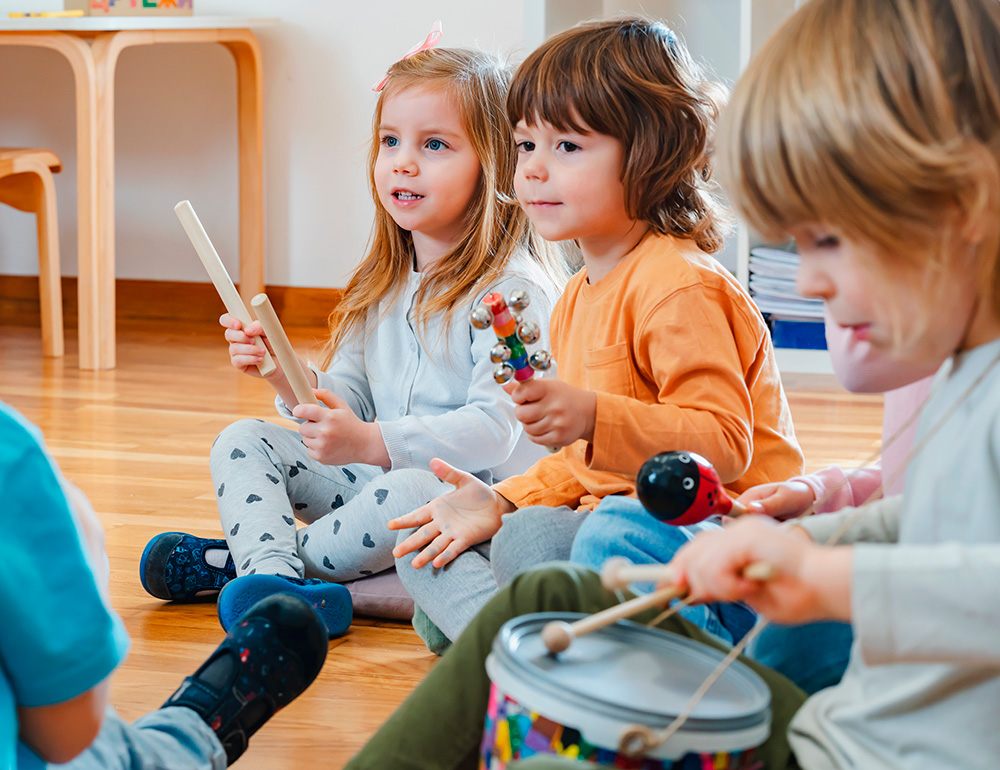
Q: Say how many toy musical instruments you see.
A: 4